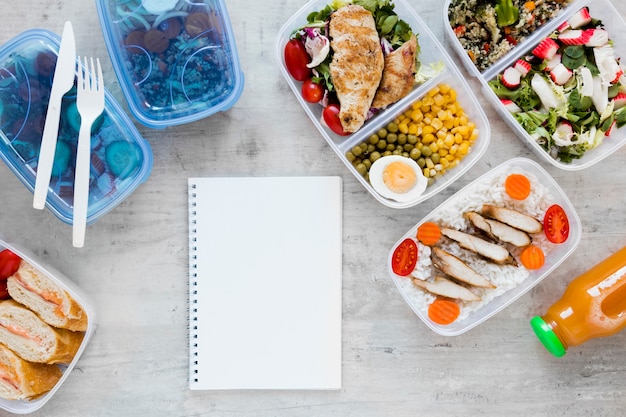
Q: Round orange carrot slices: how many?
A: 4